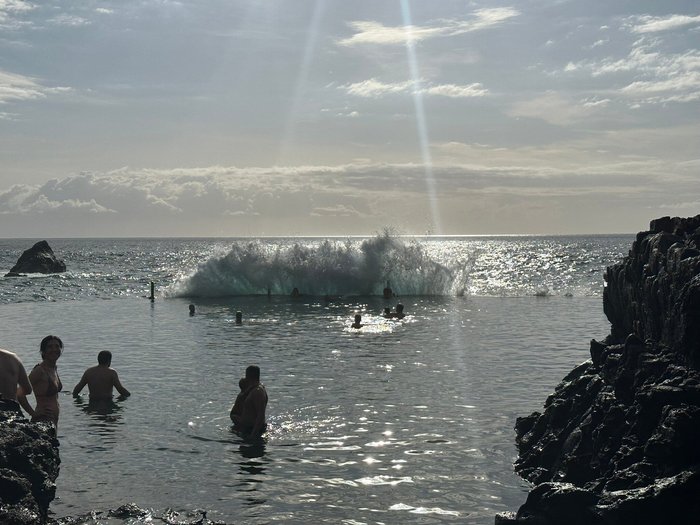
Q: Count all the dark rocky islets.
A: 1